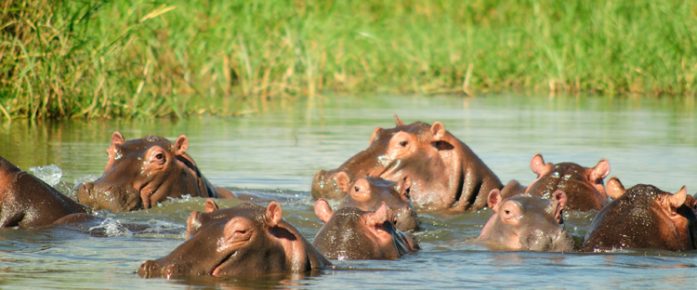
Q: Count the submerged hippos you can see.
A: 9